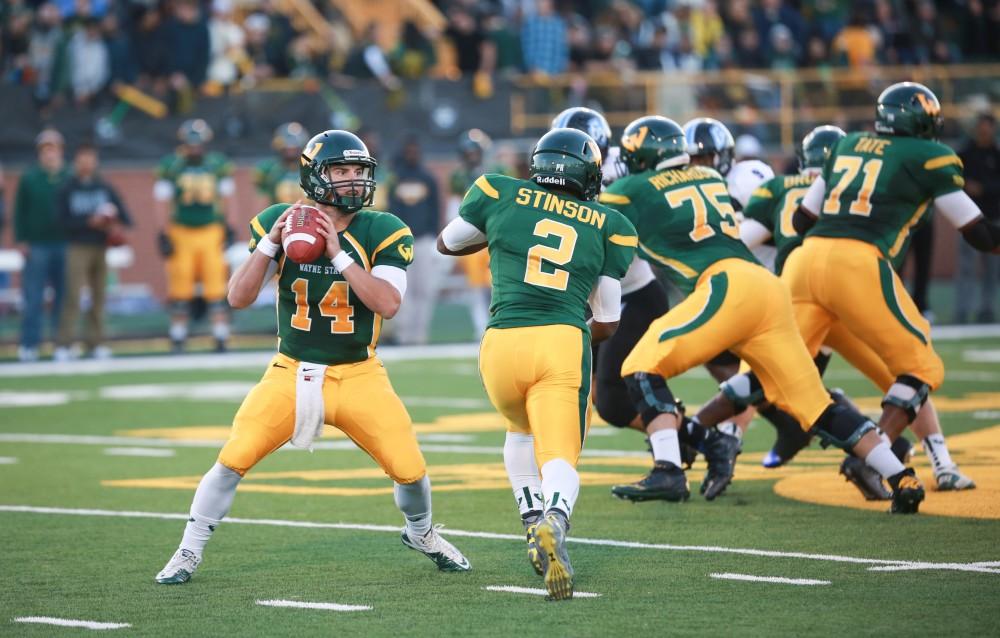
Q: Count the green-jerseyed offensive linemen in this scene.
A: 3